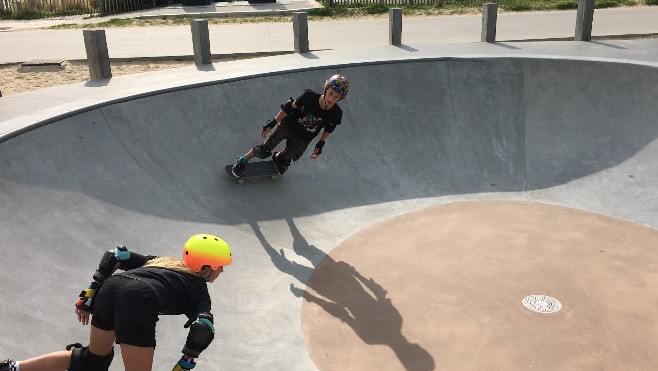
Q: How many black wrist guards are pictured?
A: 2